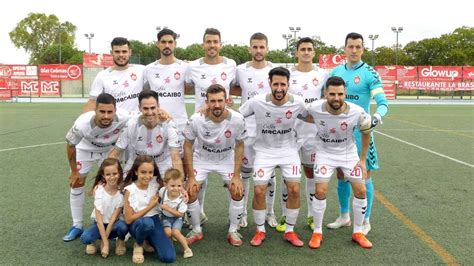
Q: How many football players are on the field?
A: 11